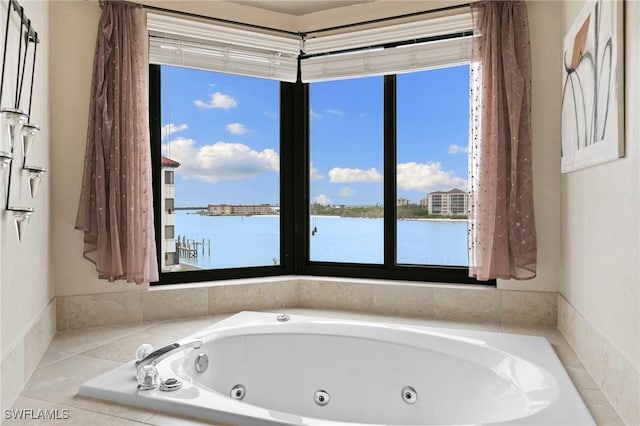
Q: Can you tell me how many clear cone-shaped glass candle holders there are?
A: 5